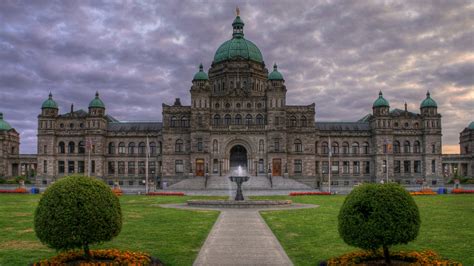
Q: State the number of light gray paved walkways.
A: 1